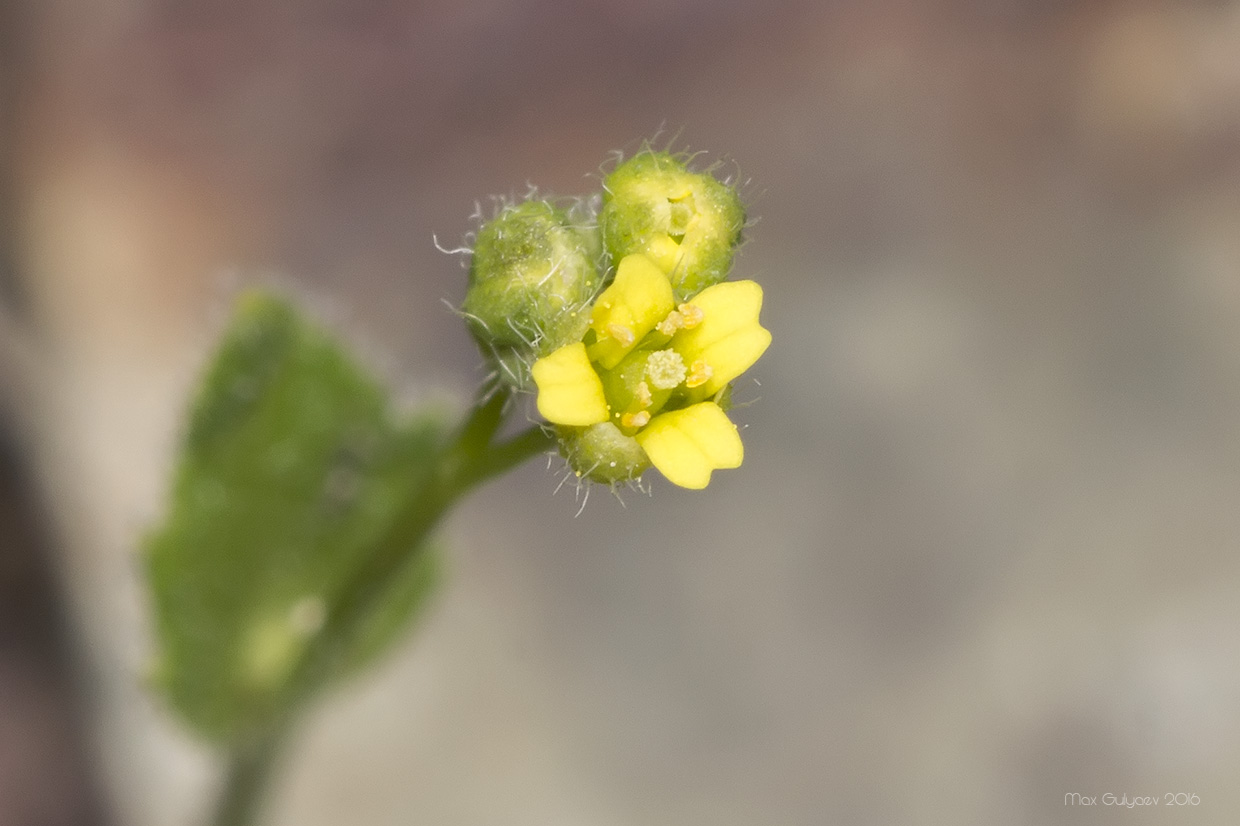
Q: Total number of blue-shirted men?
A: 0